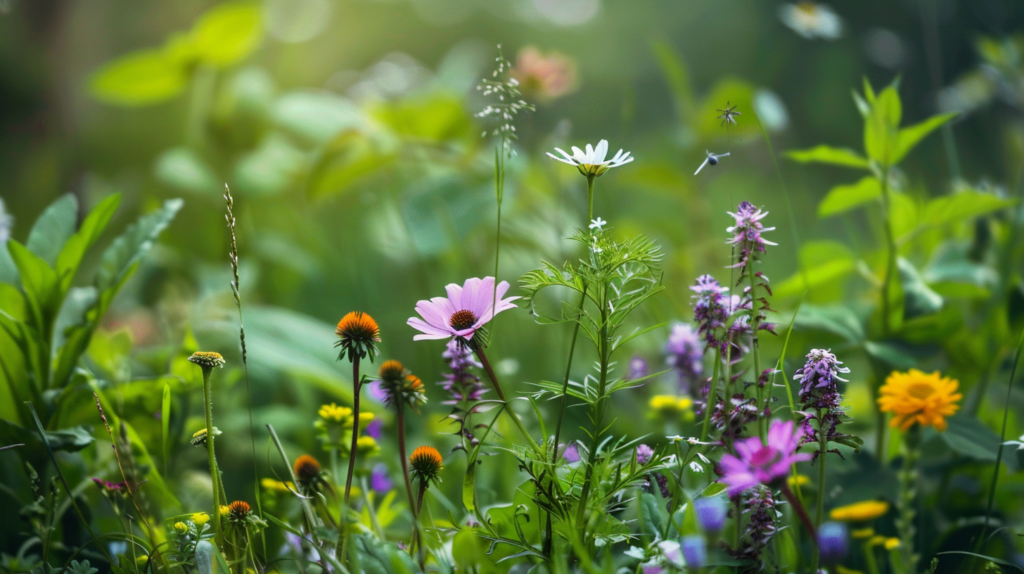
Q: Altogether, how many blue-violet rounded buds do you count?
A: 3